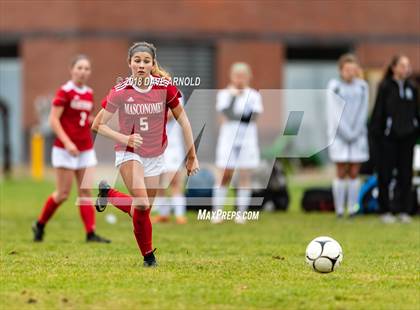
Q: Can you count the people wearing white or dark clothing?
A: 4